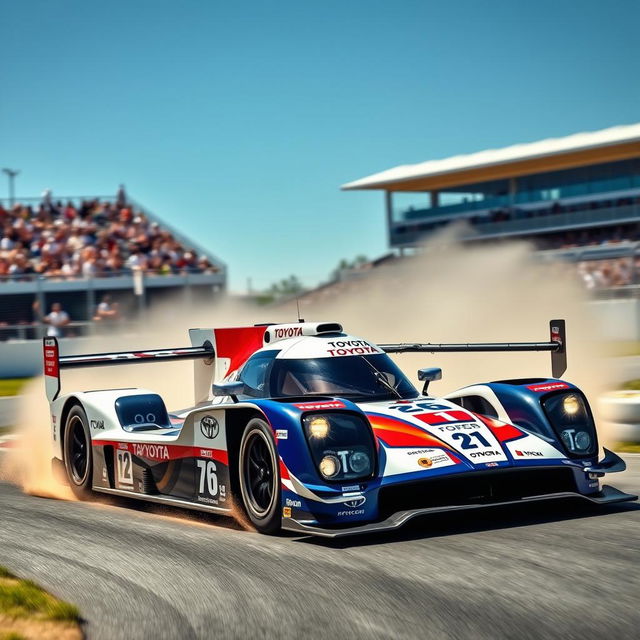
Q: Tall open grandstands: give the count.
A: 1